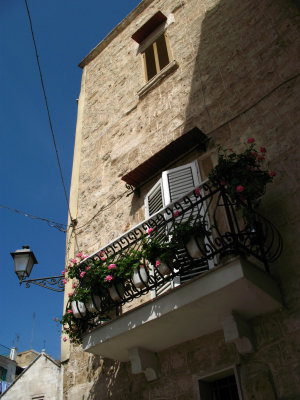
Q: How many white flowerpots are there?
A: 6